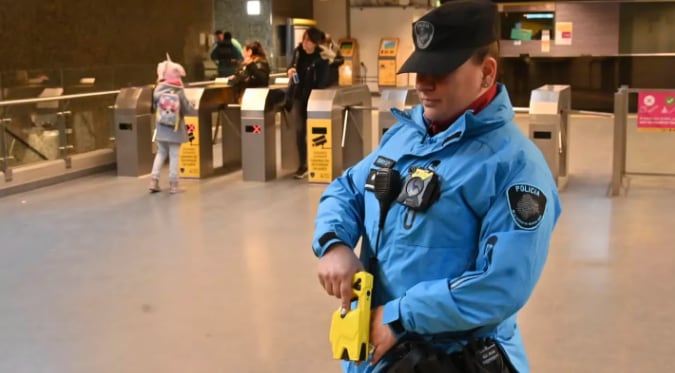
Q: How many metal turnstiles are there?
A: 6